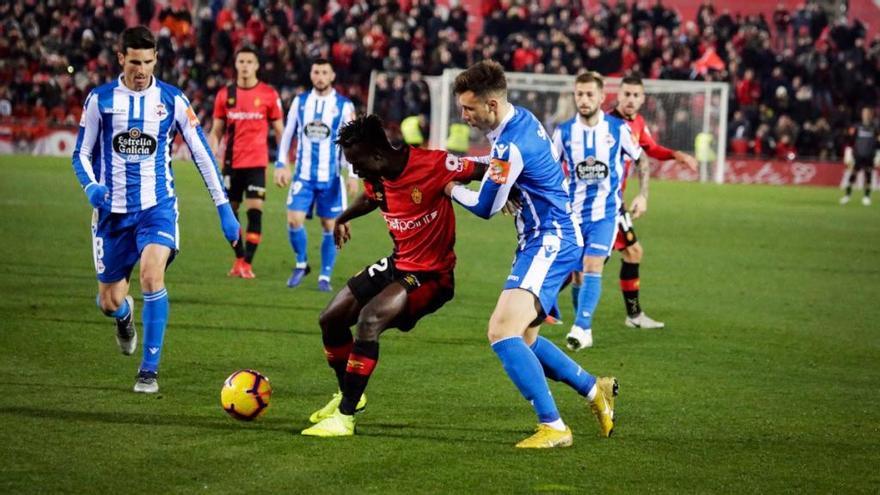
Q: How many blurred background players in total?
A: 5